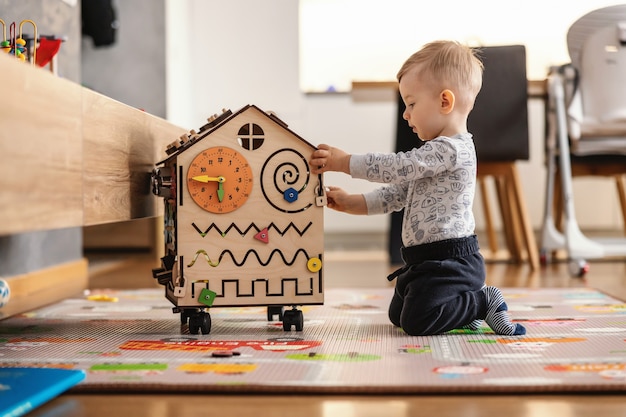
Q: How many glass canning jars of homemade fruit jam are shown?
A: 0